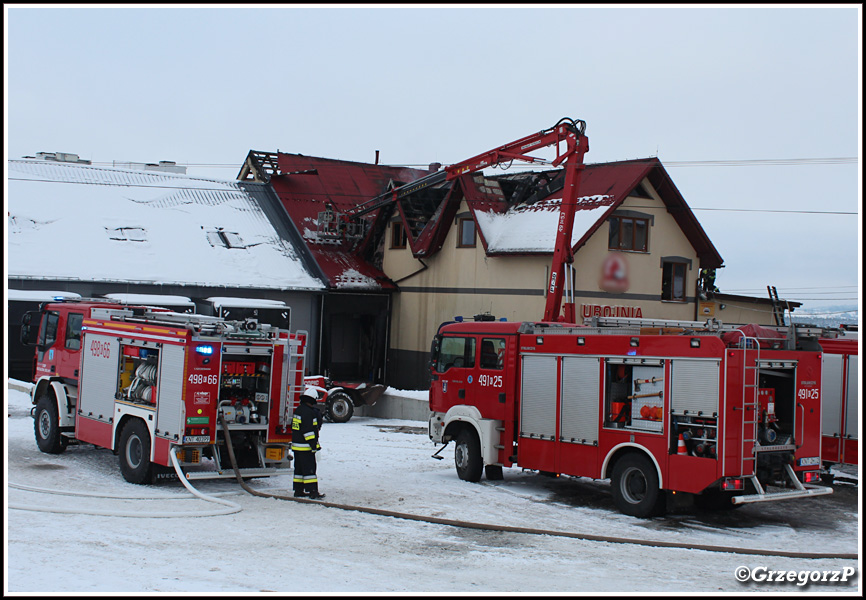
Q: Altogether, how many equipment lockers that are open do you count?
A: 5